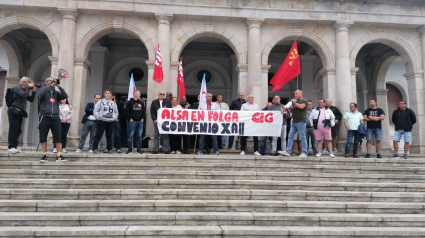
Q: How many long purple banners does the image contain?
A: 0